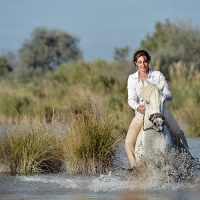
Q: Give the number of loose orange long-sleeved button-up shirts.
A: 0